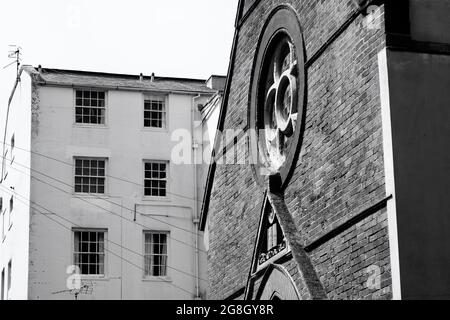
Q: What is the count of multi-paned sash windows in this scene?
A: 6